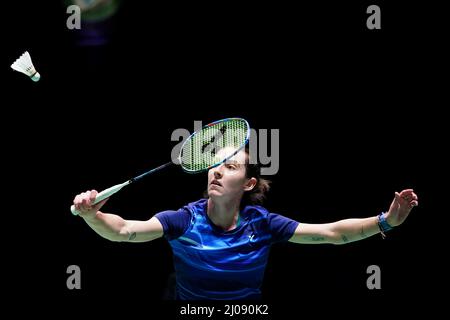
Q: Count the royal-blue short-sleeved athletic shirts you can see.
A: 1